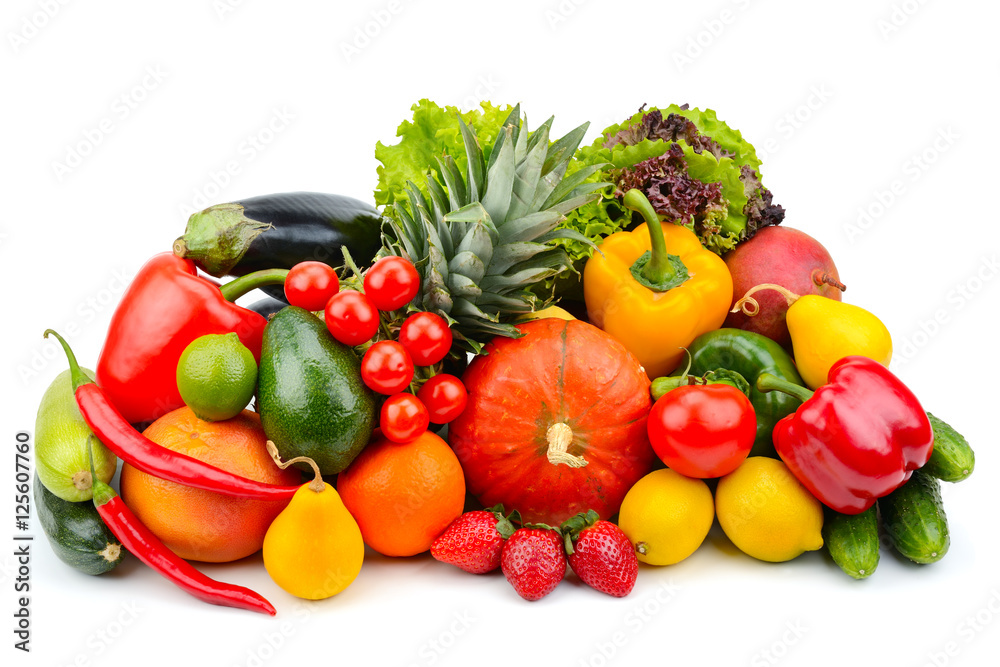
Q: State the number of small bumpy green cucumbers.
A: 3